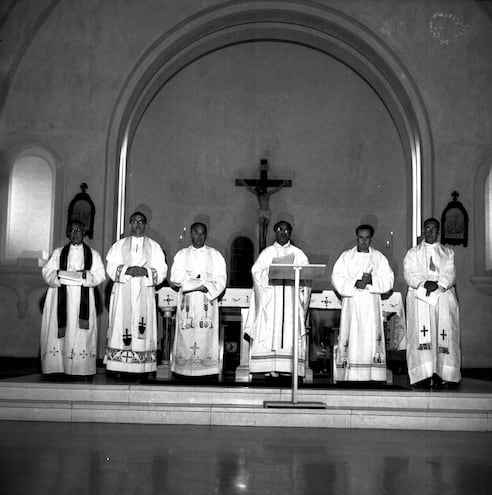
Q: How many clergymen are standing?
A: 6